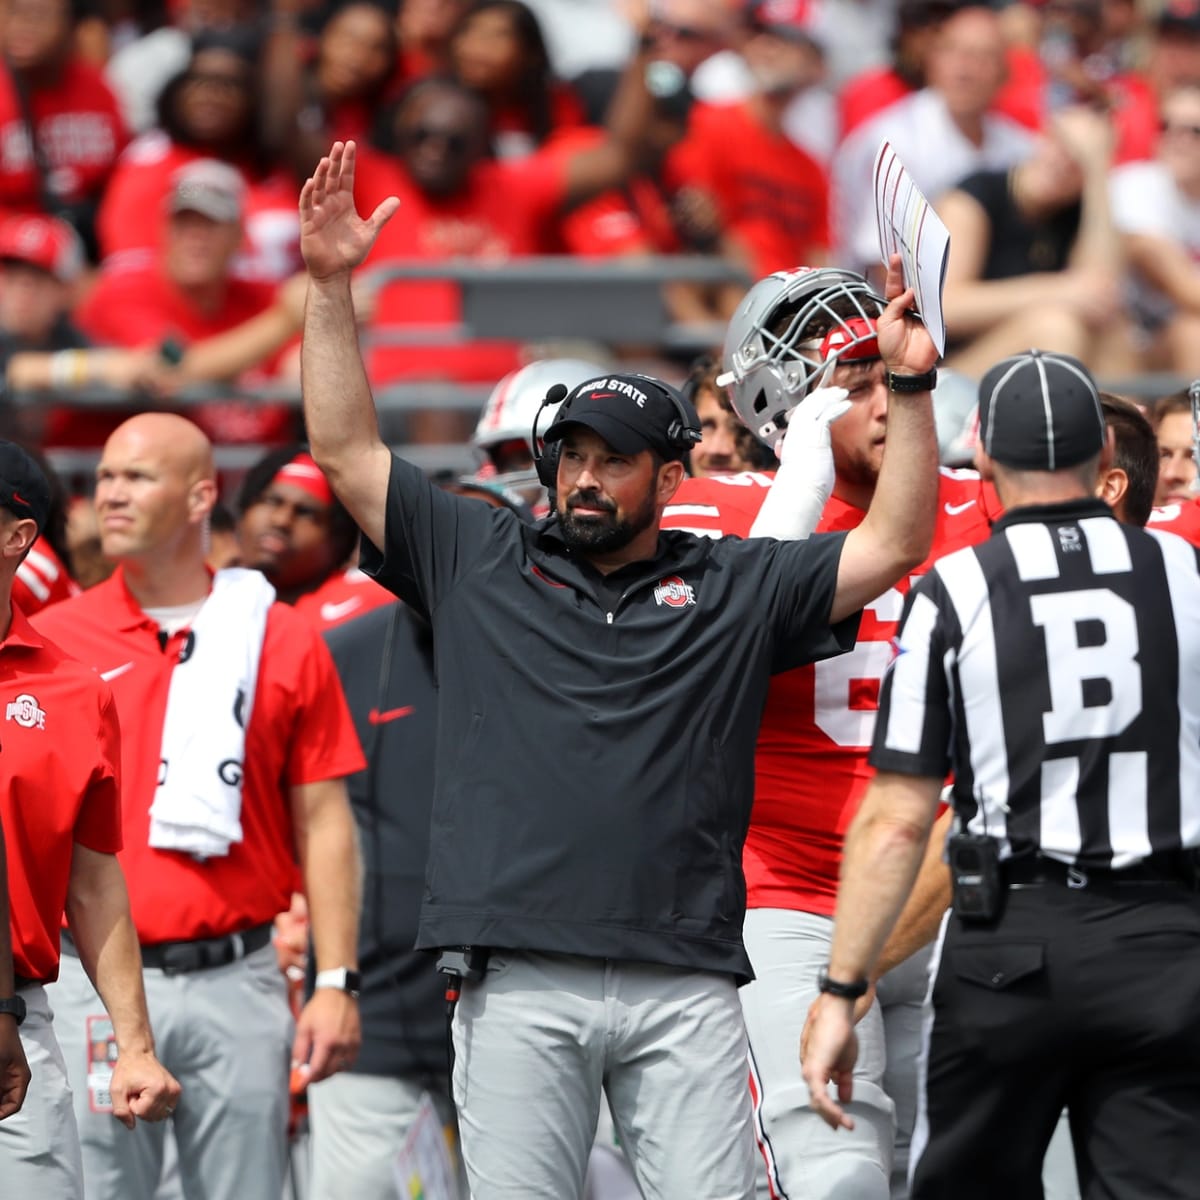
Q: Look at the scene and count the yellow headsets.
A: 0